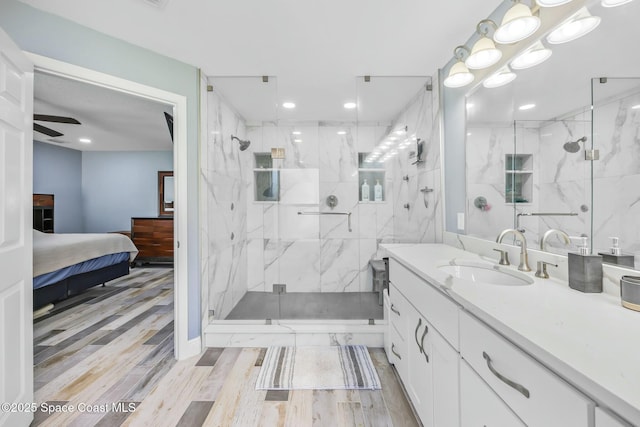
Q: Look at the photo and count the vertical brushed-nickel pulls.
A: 2